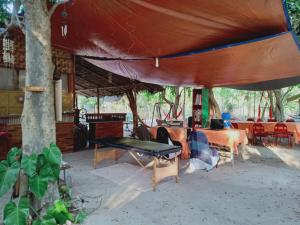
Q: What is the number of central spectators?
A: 0